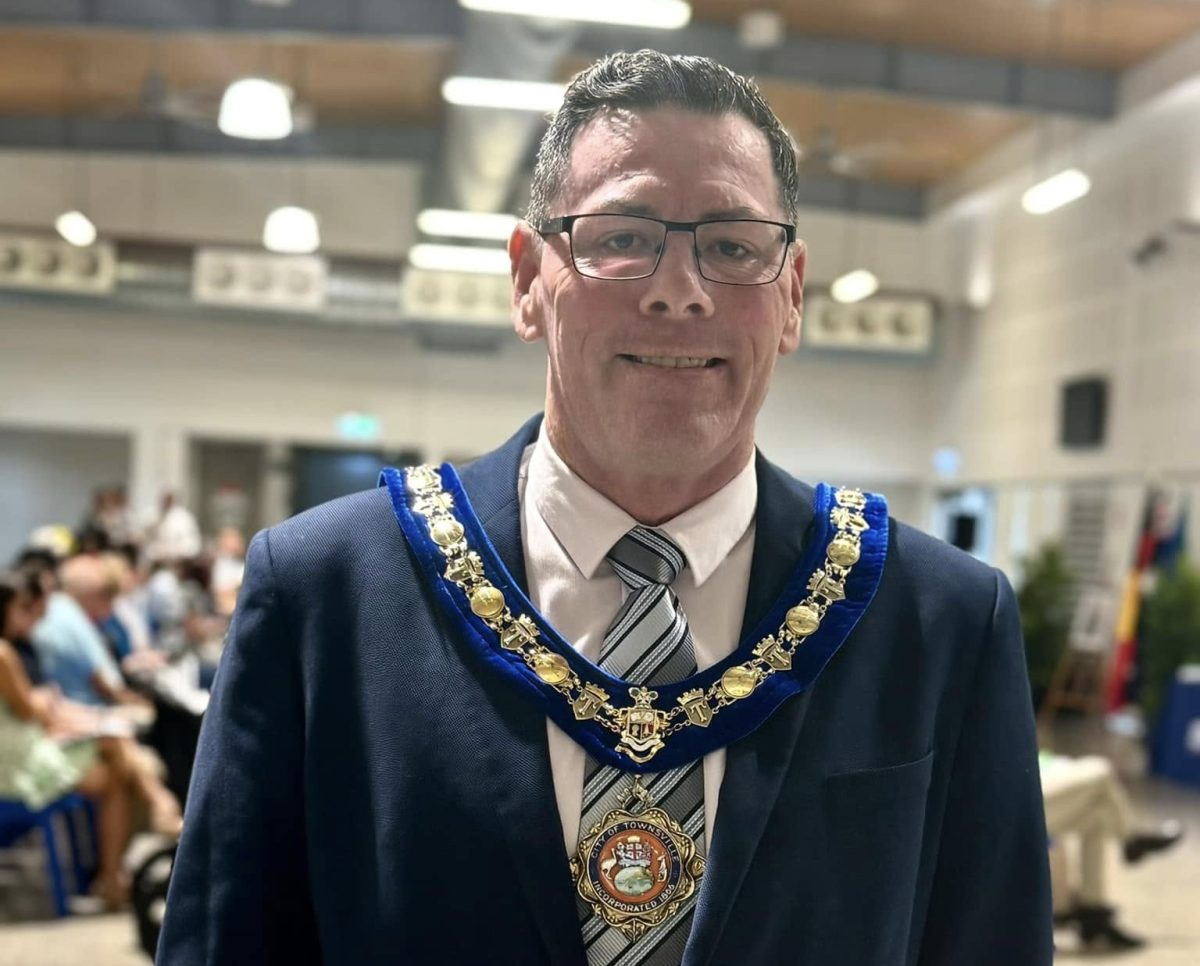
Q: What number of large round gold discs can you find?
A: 6